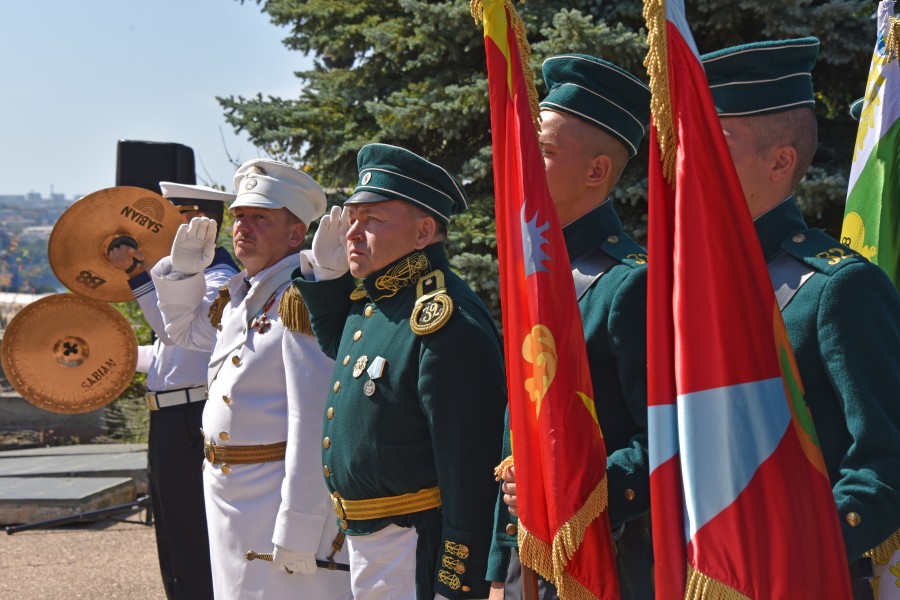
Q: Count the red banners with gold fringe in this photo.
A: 2